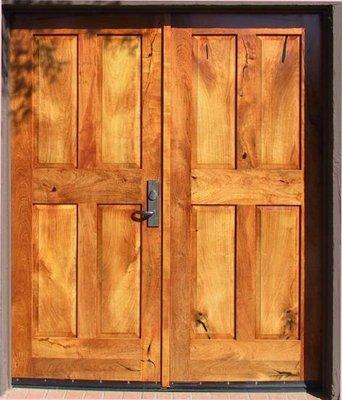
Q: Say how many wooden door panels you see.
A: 8